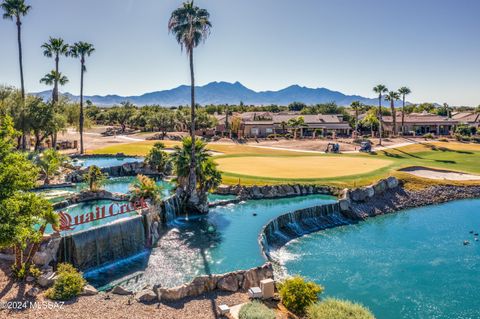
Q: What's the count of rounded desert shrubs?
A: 4